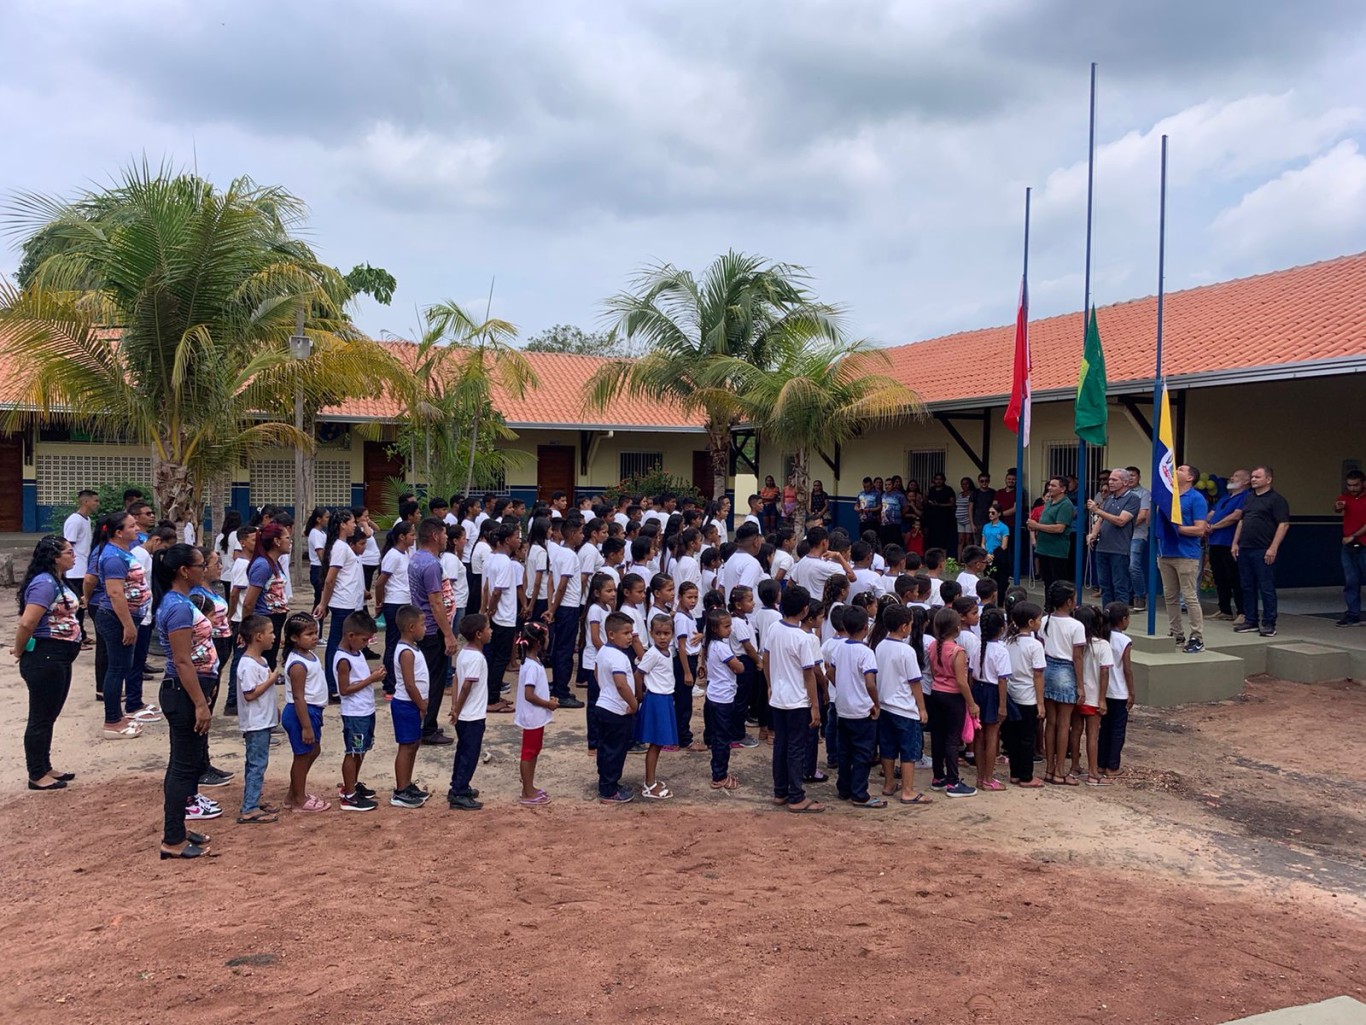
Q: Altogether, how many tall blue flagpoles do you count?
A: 3